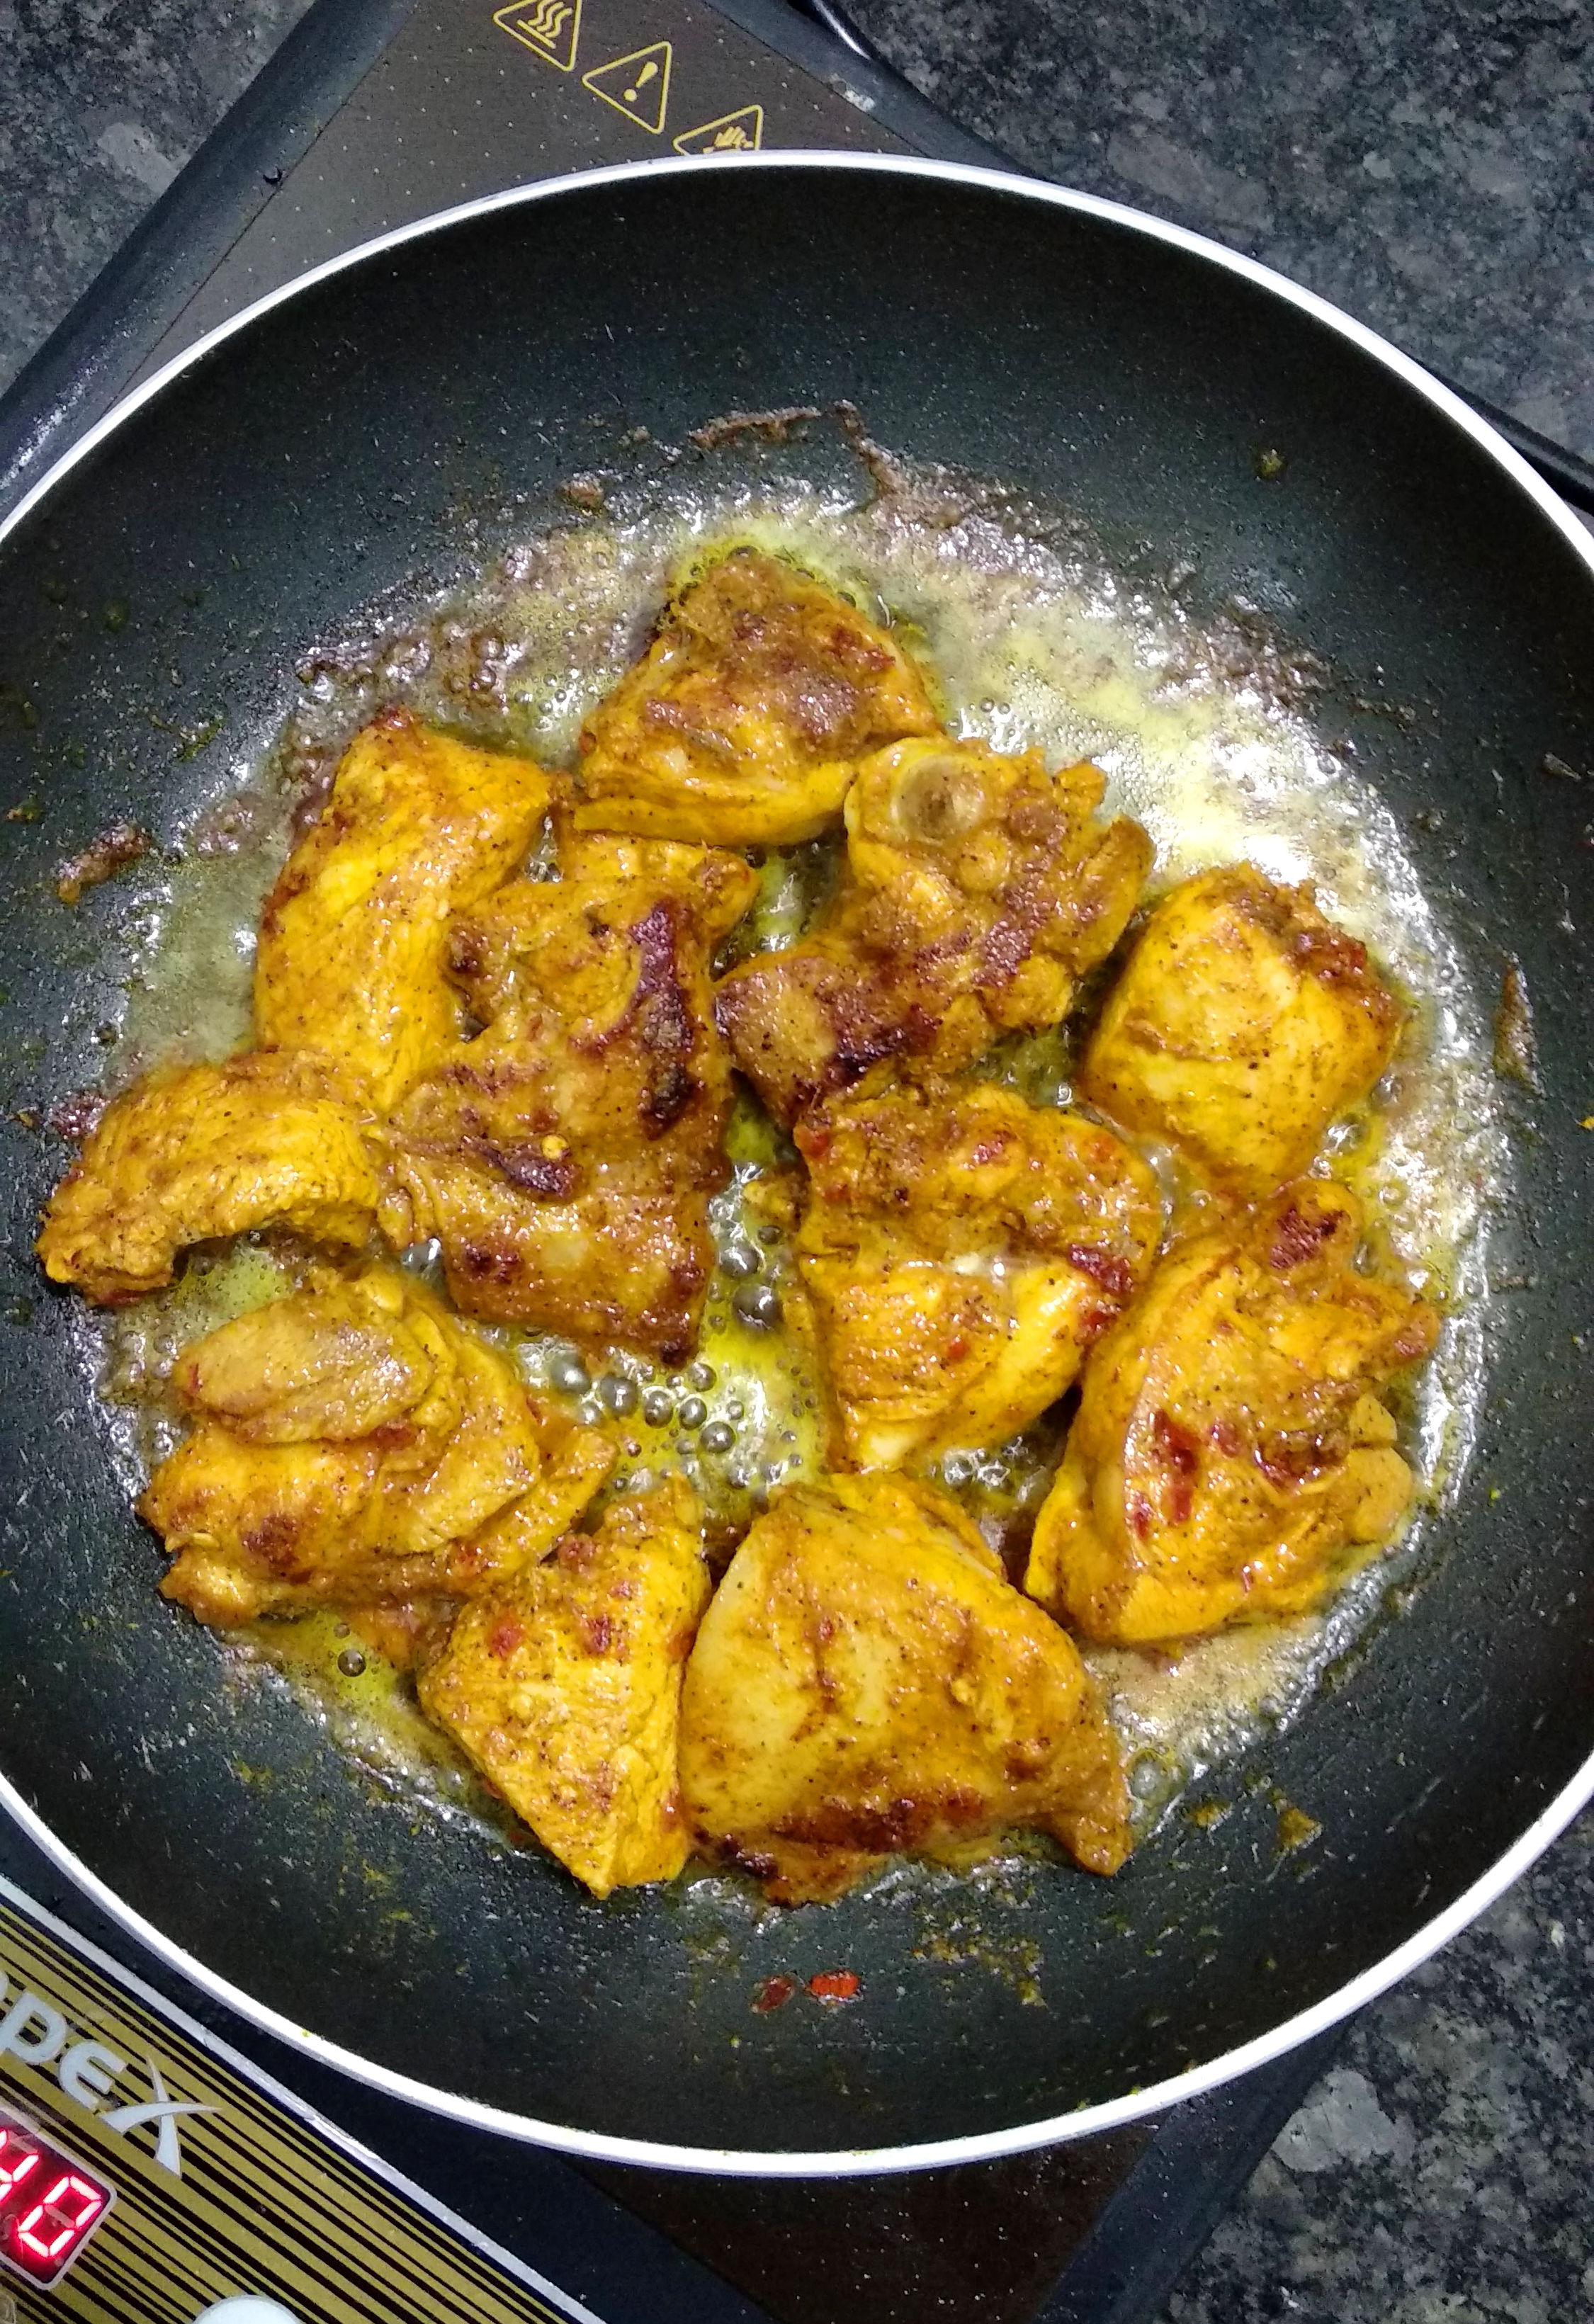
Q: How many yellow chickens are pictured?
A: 11